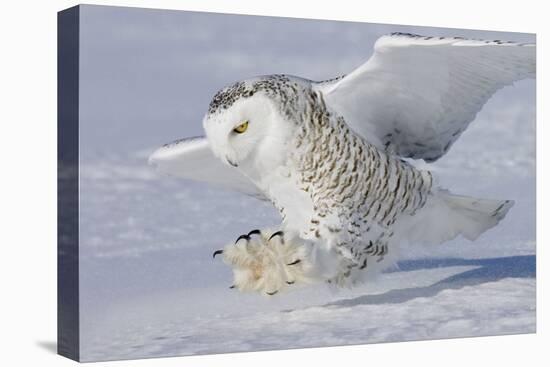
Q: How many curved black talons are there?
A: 8